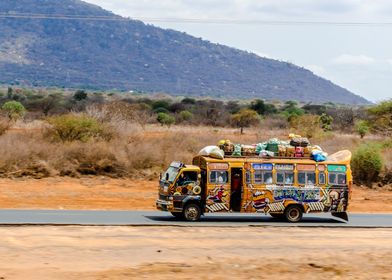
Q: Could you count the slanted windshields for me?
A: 1